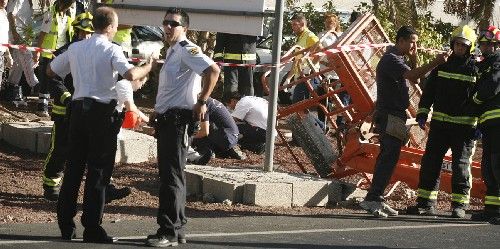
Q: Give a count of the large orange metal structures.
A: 1